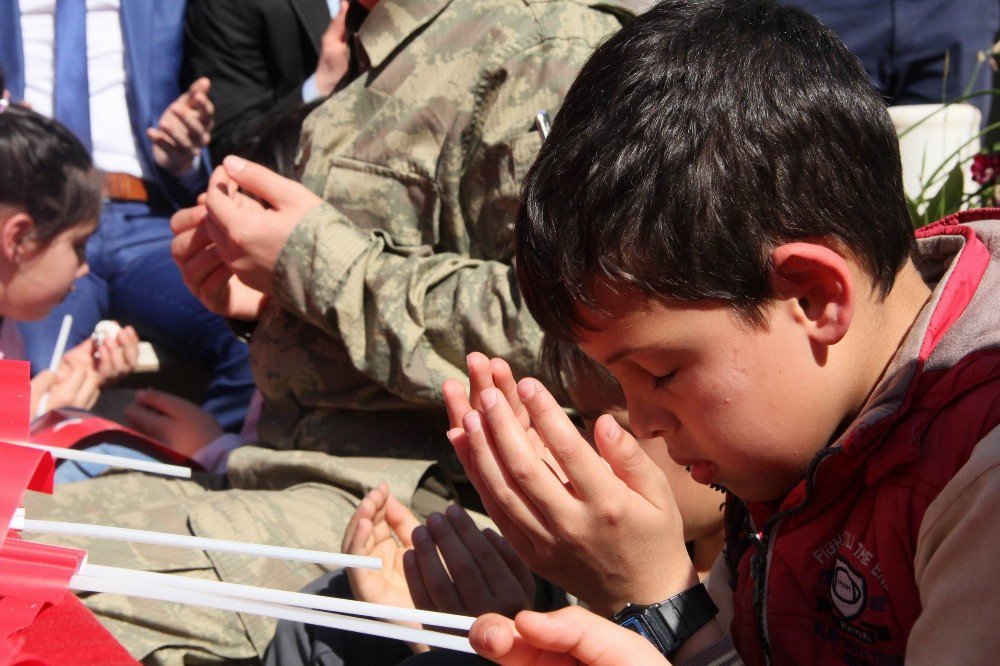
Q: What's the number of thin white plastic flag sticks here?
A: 5